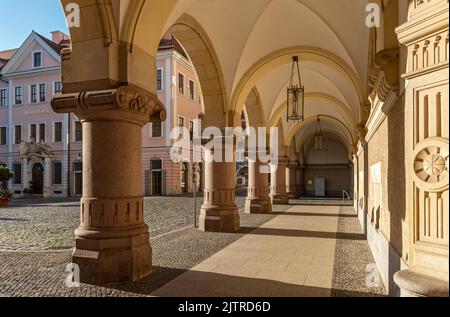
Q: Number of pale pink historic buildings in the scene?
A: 1